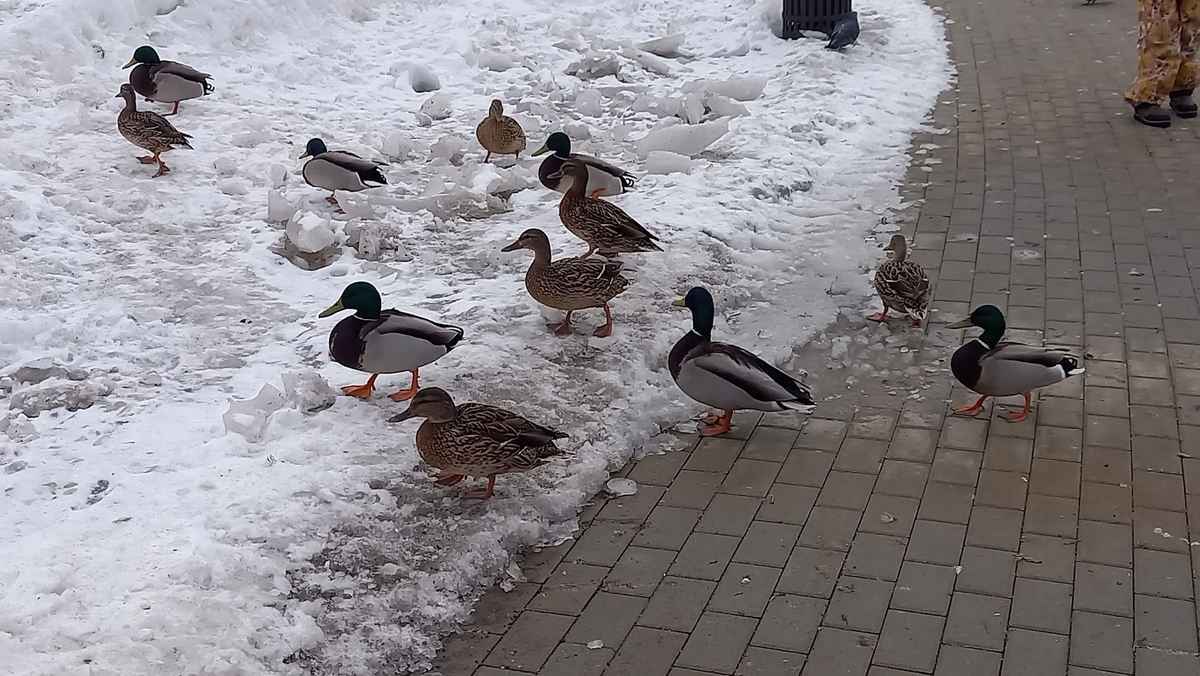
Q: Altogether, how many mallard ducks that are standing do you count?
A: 12